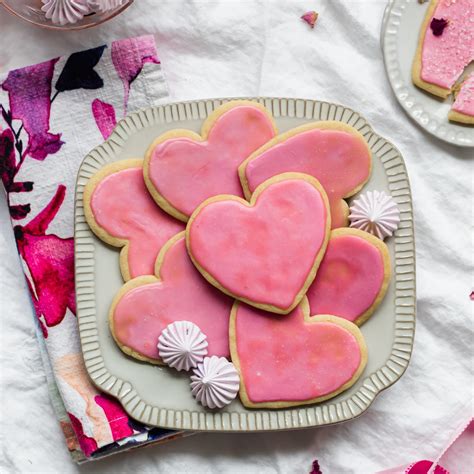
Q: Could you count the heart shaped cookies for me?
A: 7